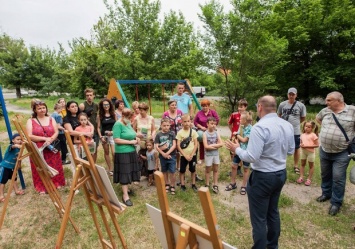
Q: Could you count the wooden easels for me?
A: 3